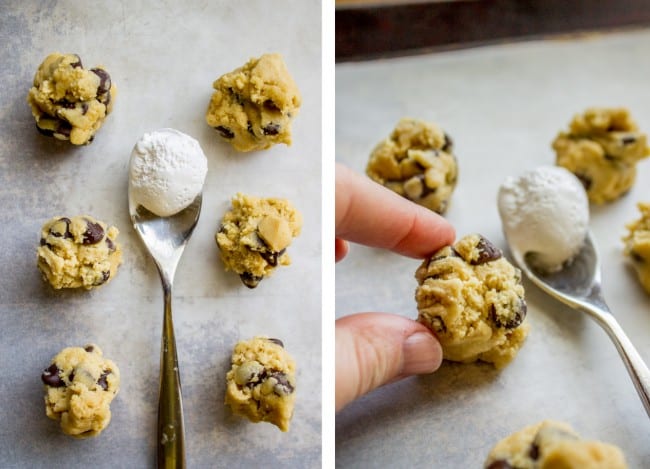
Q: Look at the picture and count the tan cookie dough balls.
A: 11